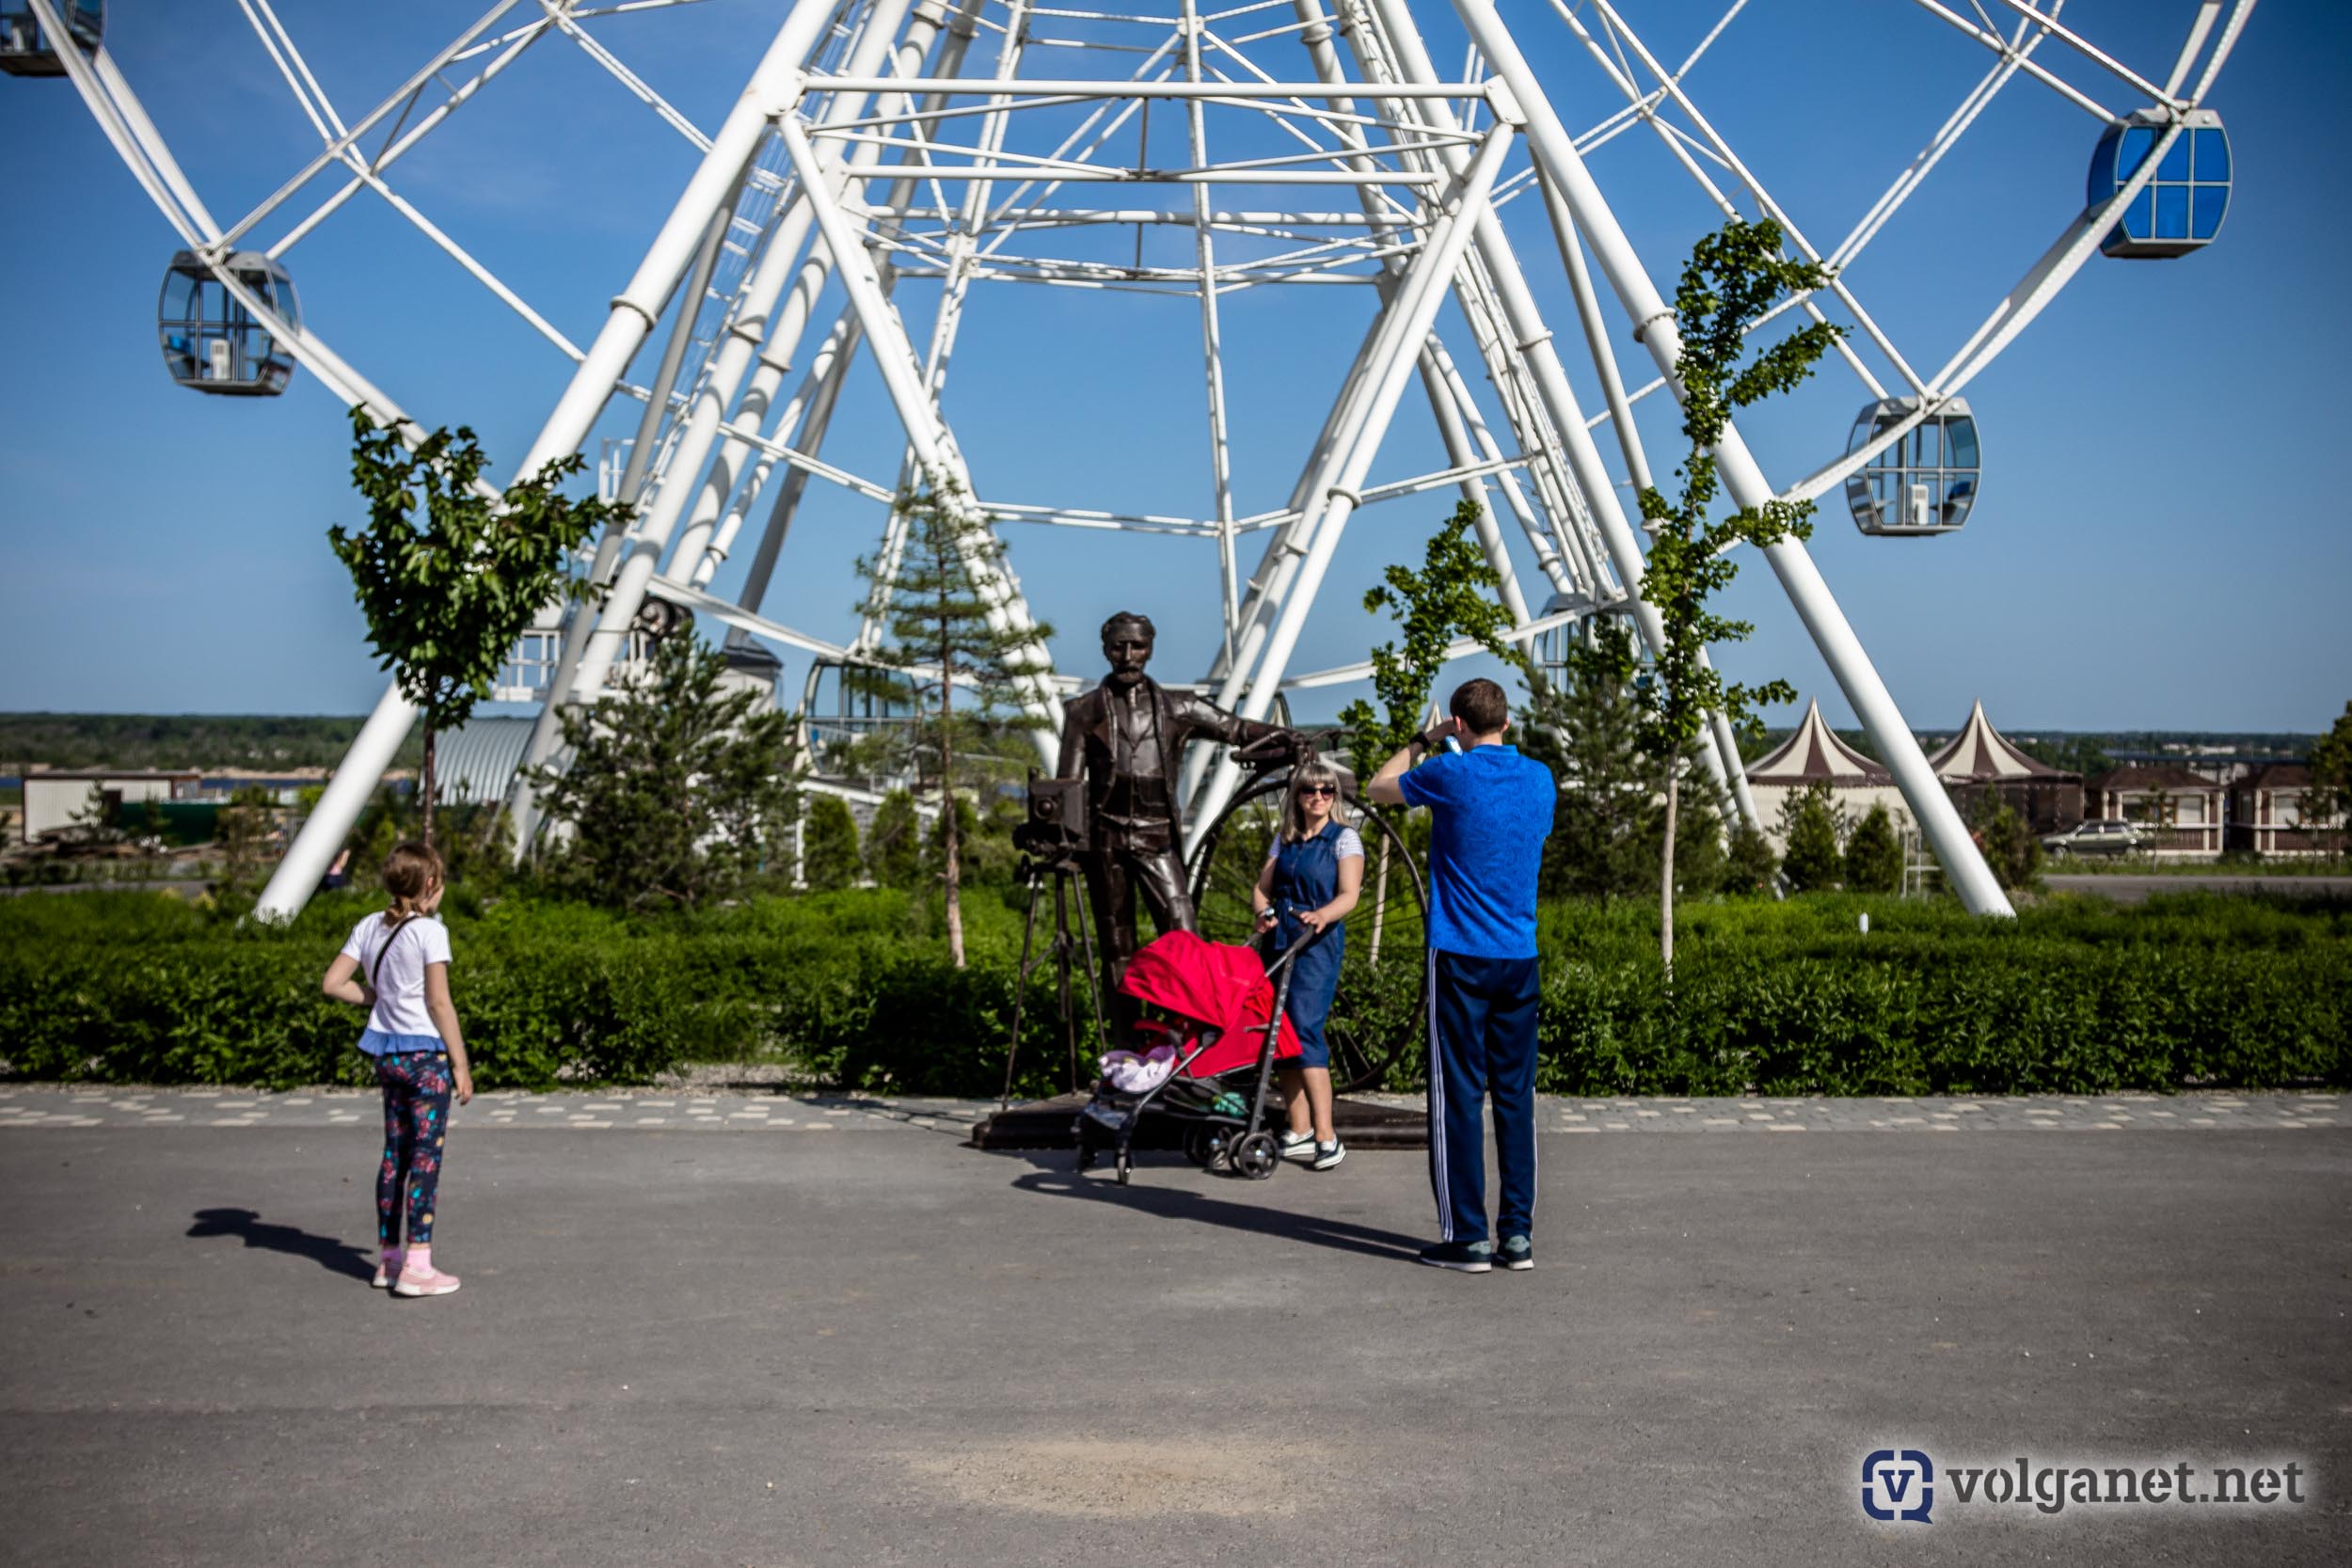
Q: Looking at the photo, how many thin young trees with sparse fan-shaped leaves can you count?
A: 2